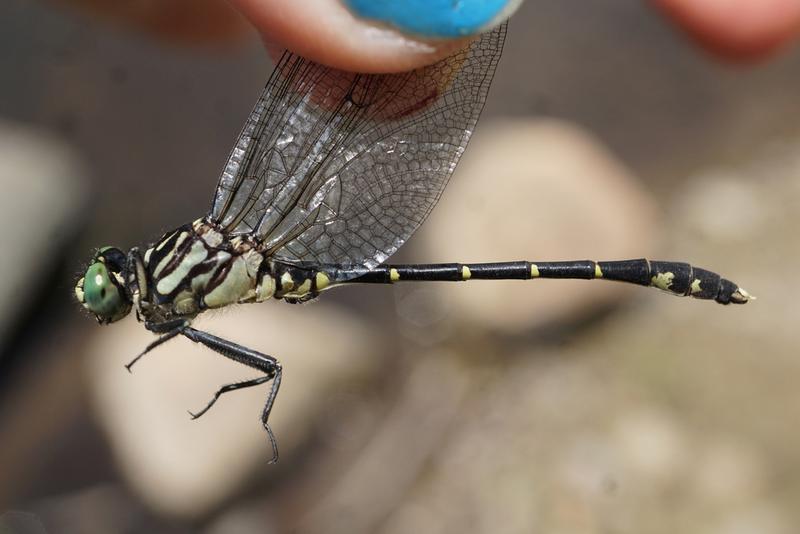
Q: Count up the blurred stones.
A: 3